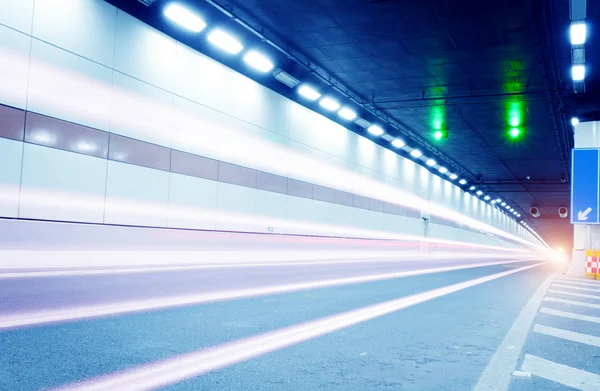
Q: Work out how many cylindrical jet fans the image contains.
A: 2